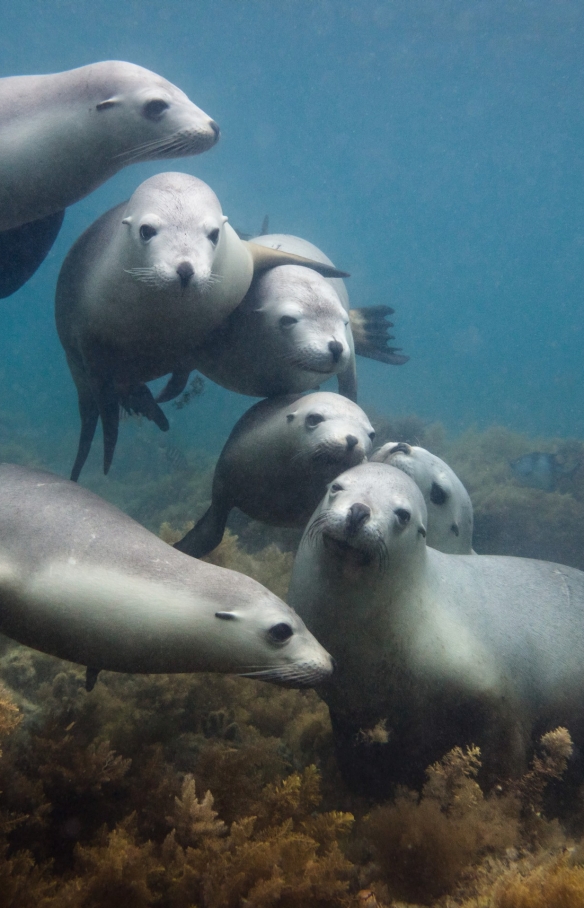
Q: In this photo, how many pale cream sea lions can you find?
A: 7